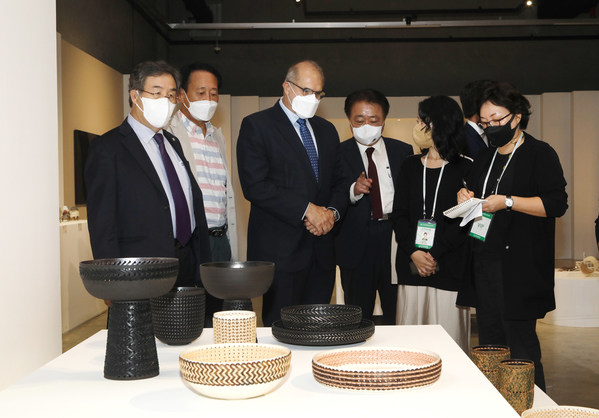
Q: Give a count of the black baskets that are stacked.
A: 2